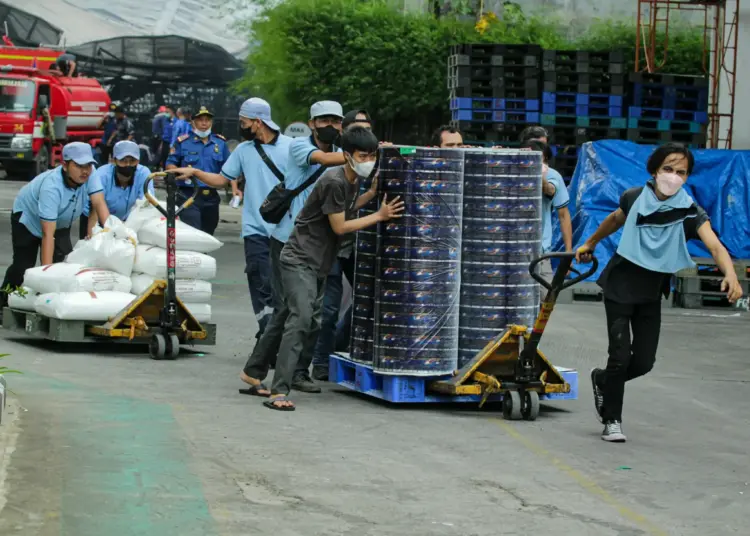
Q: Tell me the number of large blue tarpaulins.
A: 1